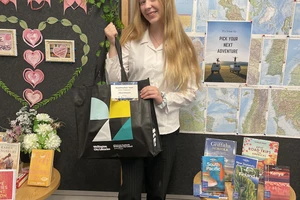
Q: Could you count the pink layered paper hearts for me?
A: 4